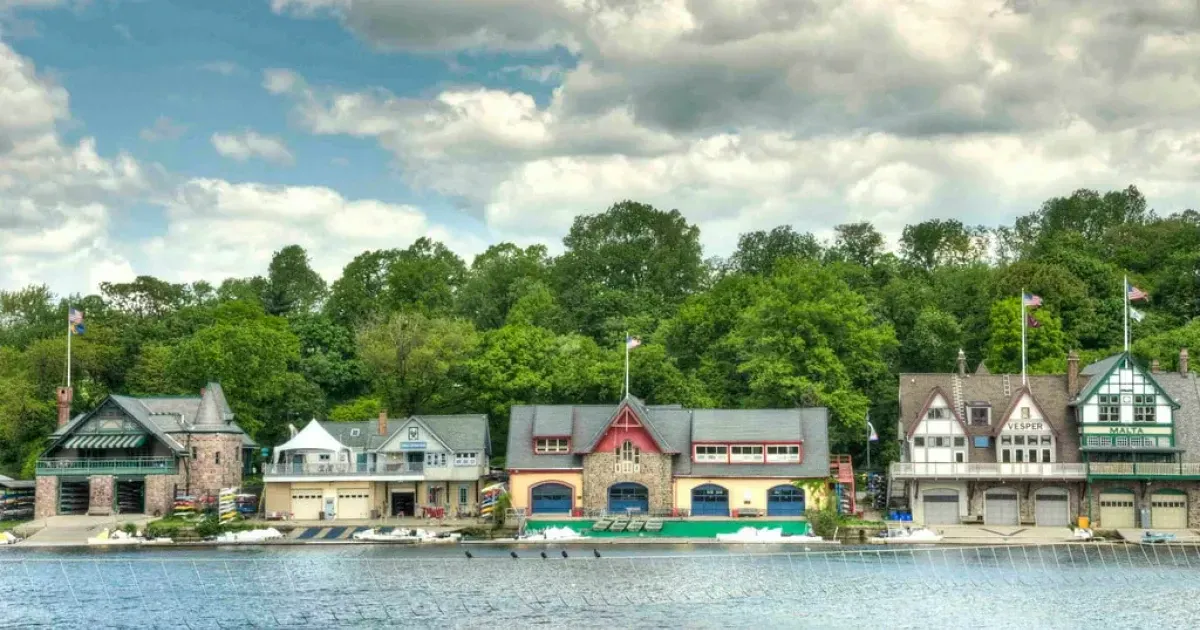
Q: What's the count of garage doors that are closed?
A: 11